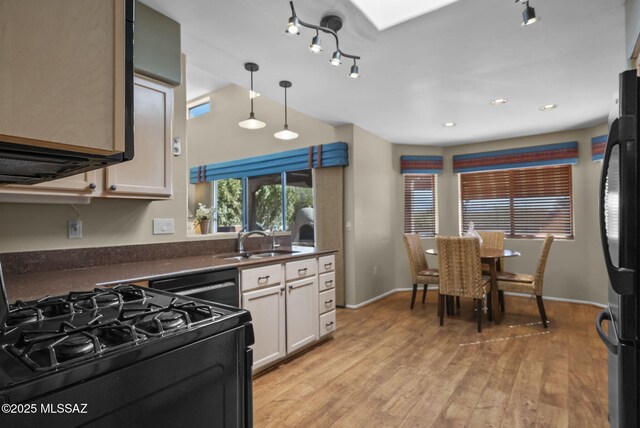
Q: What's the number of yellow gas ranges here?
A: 0